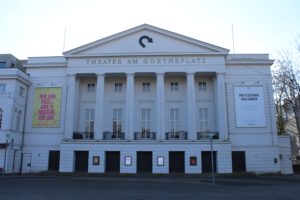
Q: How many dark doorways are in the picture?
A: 7